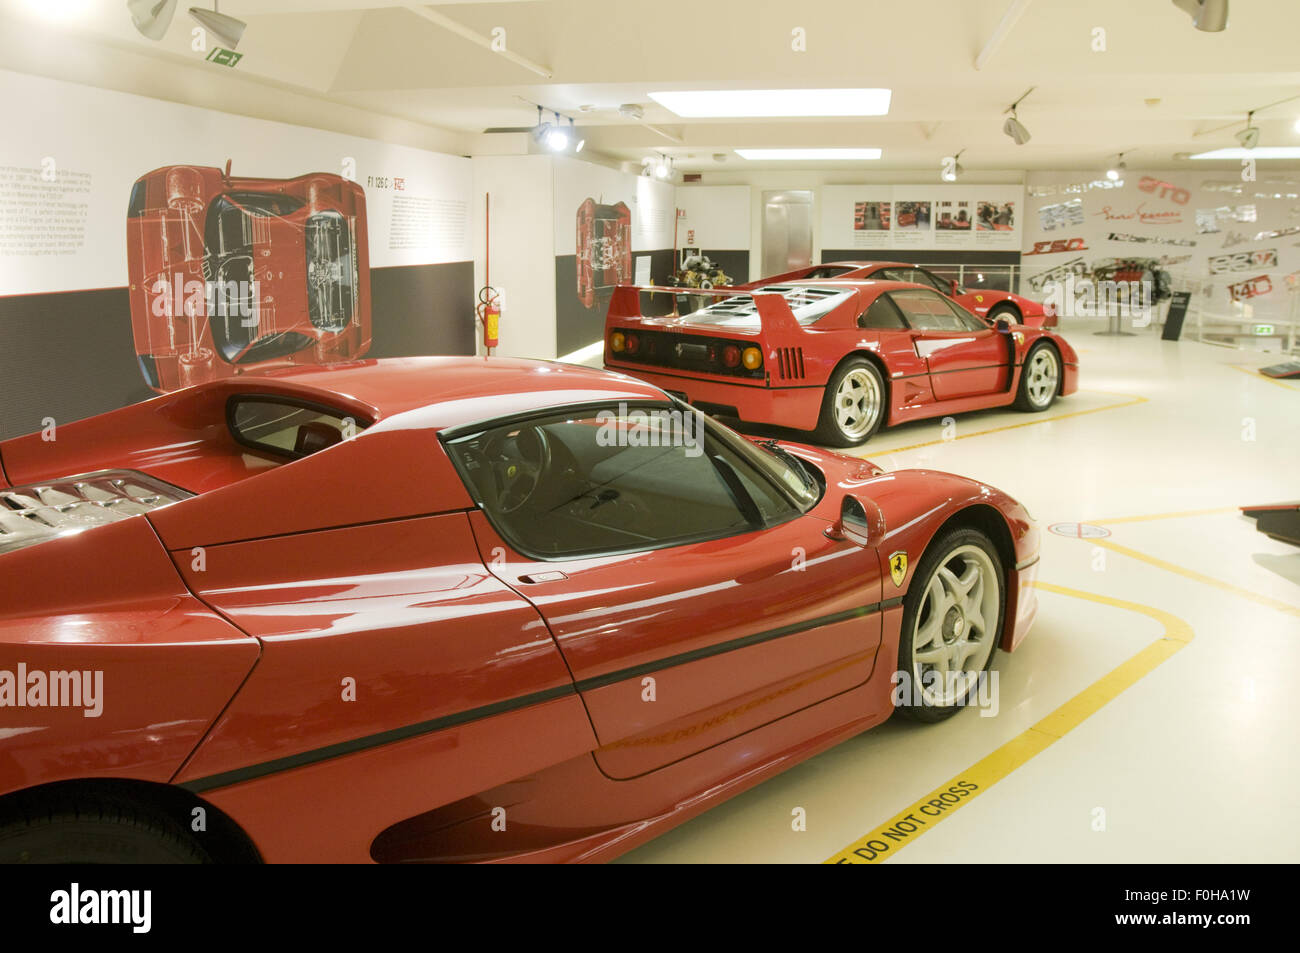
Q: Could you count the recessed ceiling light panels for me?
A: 3